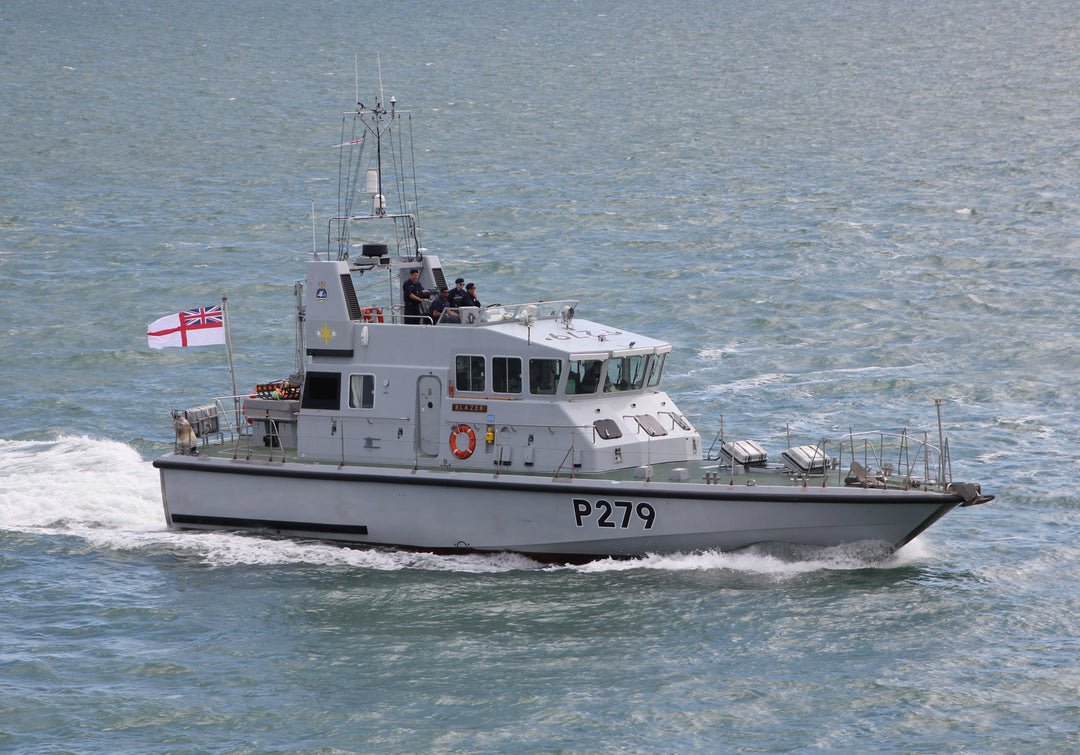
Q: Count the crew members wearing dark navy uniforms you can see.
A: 4